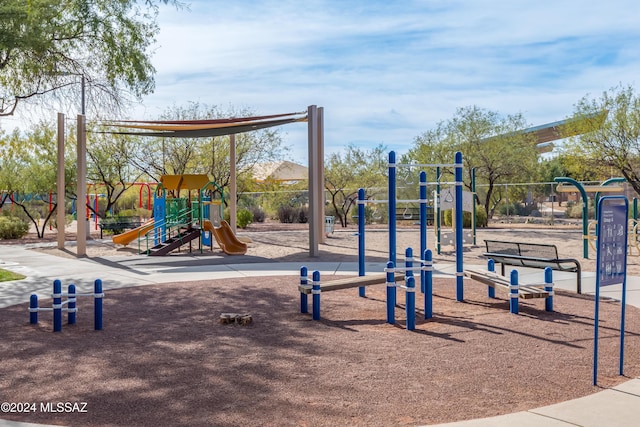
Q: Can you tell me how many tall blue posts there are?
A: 4